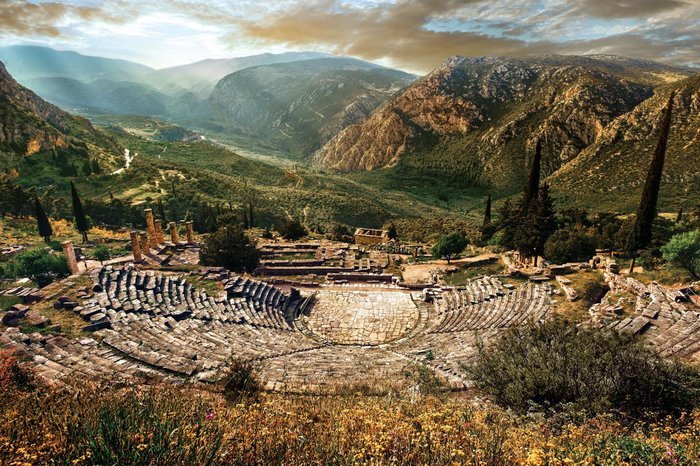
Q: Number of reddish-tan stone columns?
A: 7